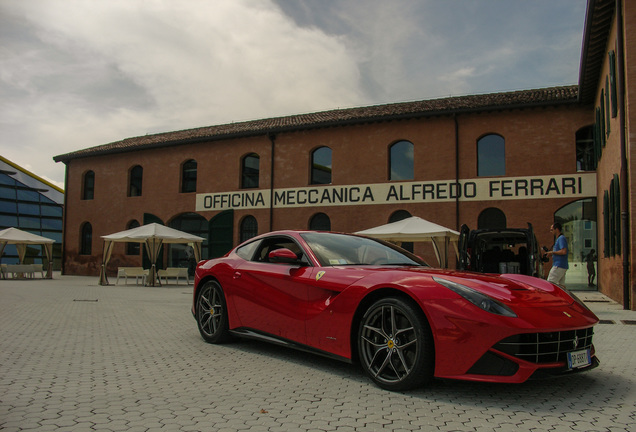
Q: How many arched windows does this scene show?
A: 14